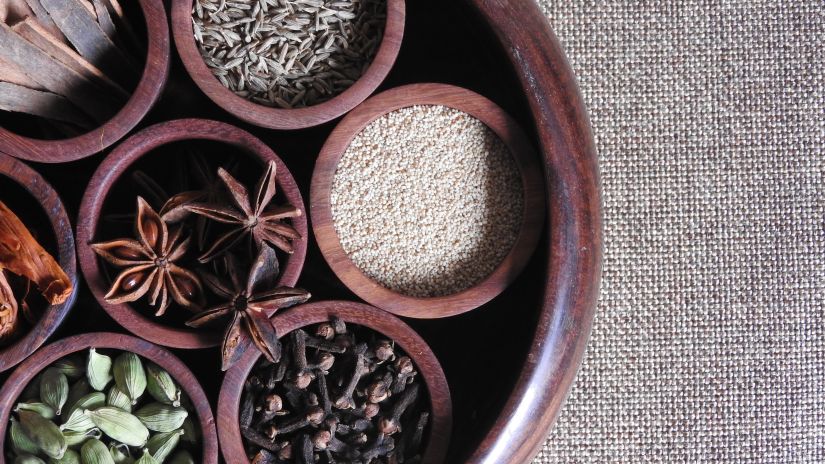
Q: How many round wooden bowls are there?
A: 7